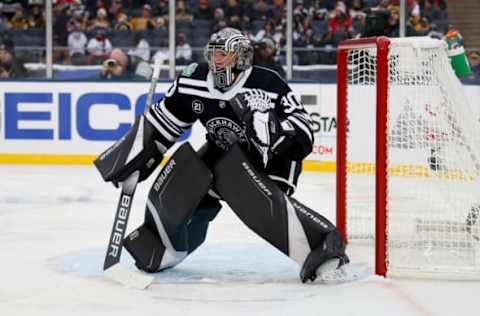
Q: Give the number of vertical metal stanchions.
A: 4